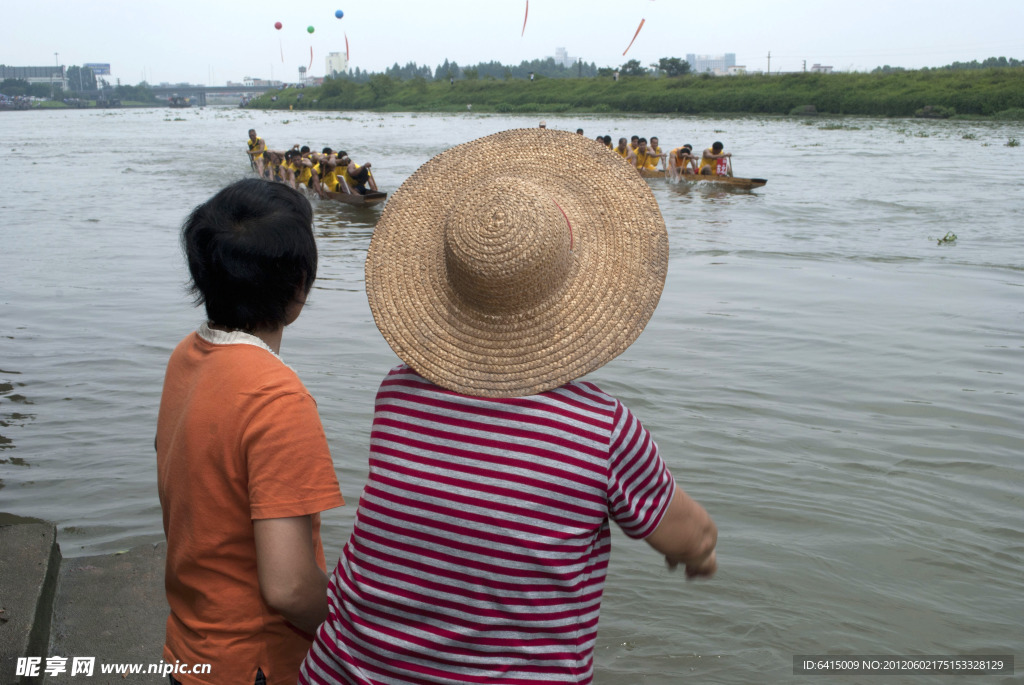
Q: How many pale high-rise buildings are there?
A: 3